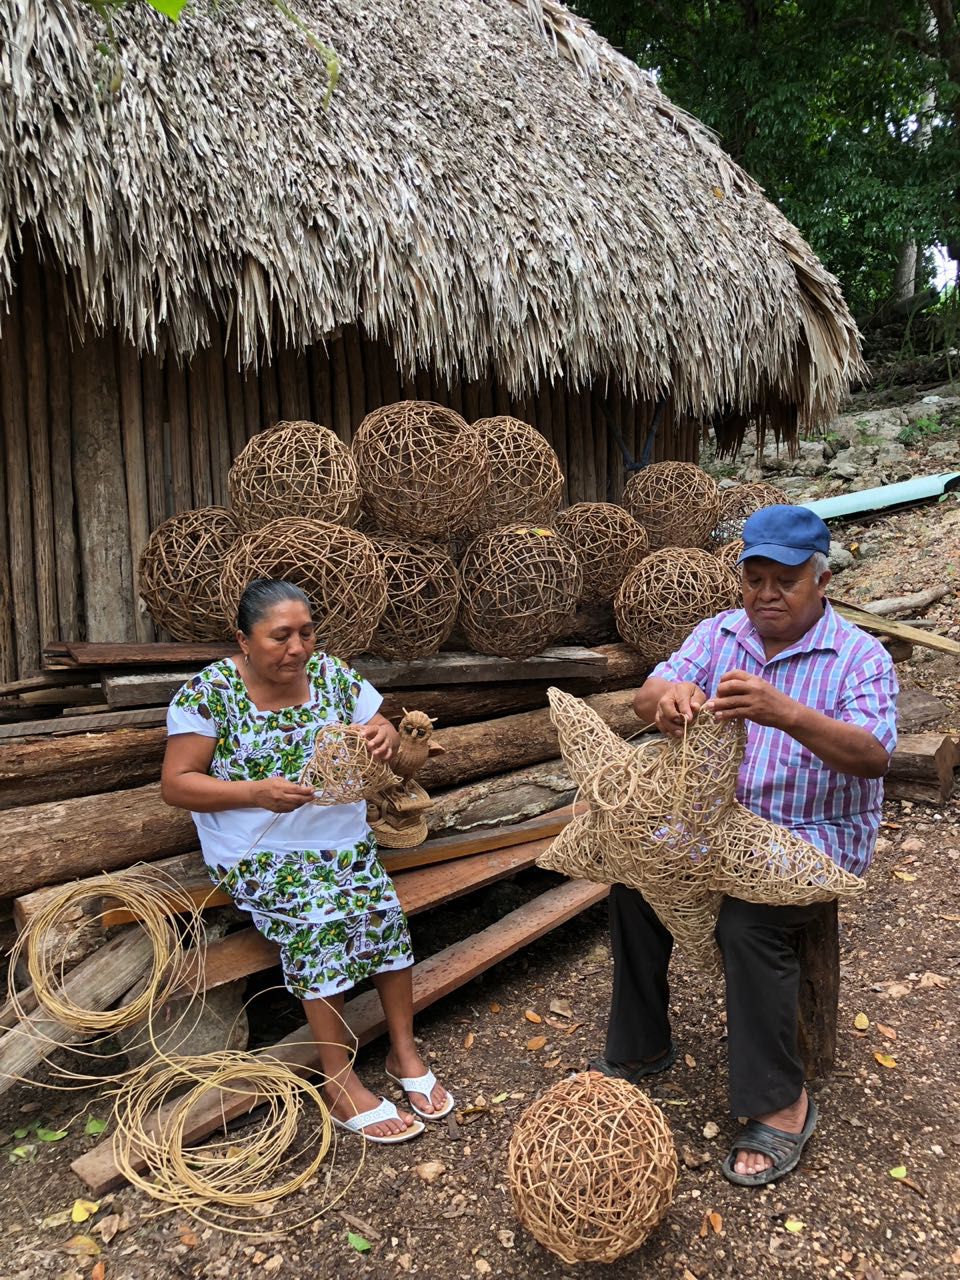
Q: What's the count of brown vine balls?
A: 13